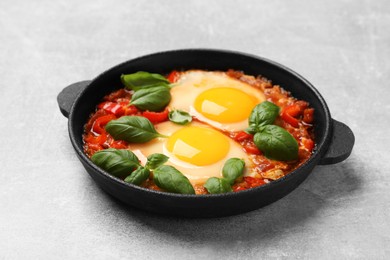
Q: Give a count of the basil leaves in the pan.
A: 12